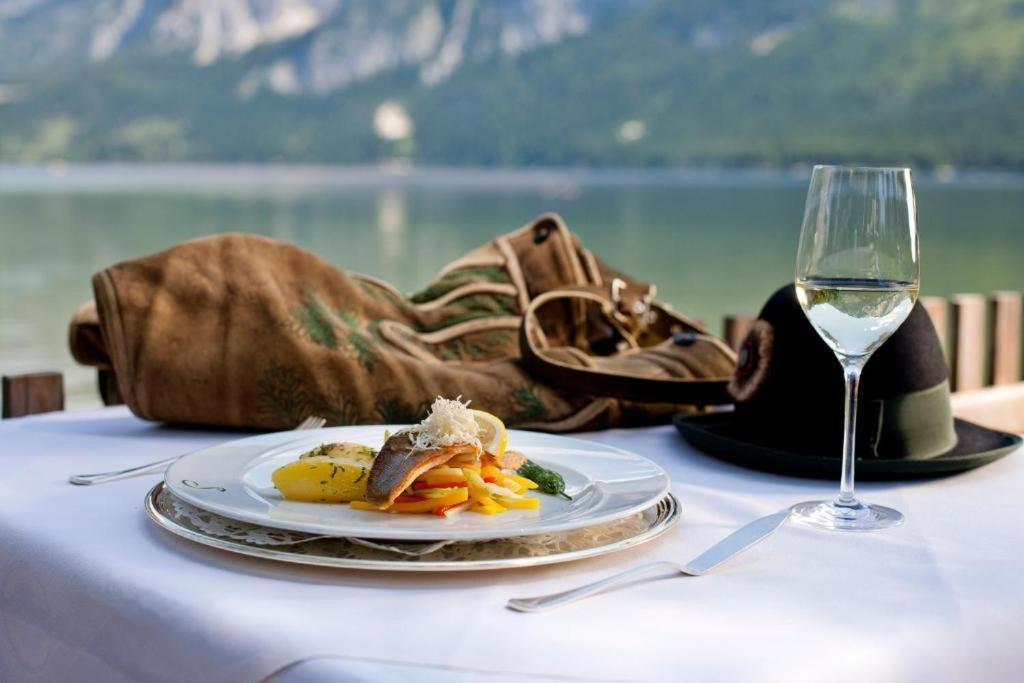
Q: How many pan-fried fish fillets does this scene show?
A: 1